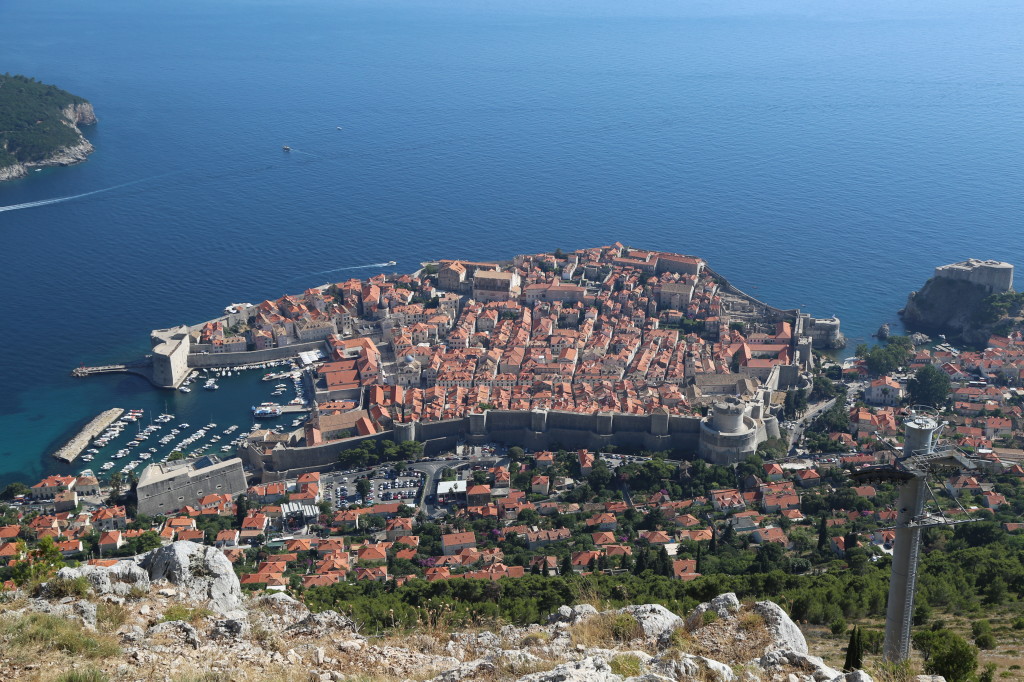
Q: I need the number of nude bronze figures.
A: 0